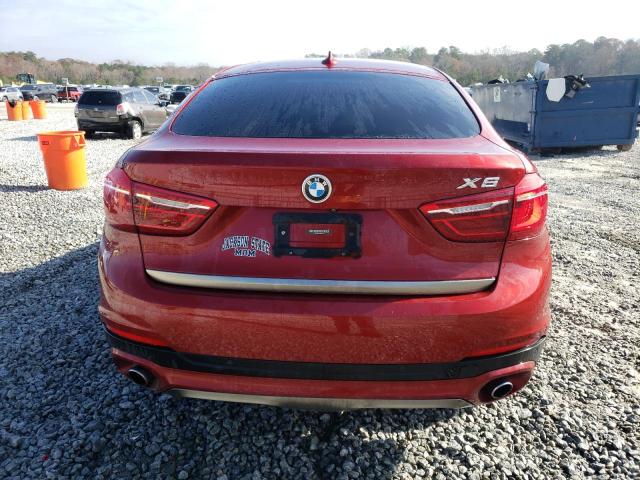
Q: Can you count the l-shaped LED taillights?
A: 2